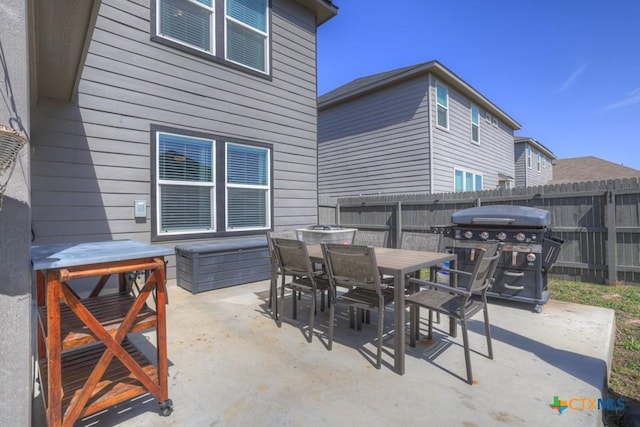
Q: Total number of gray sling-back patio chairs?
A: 6